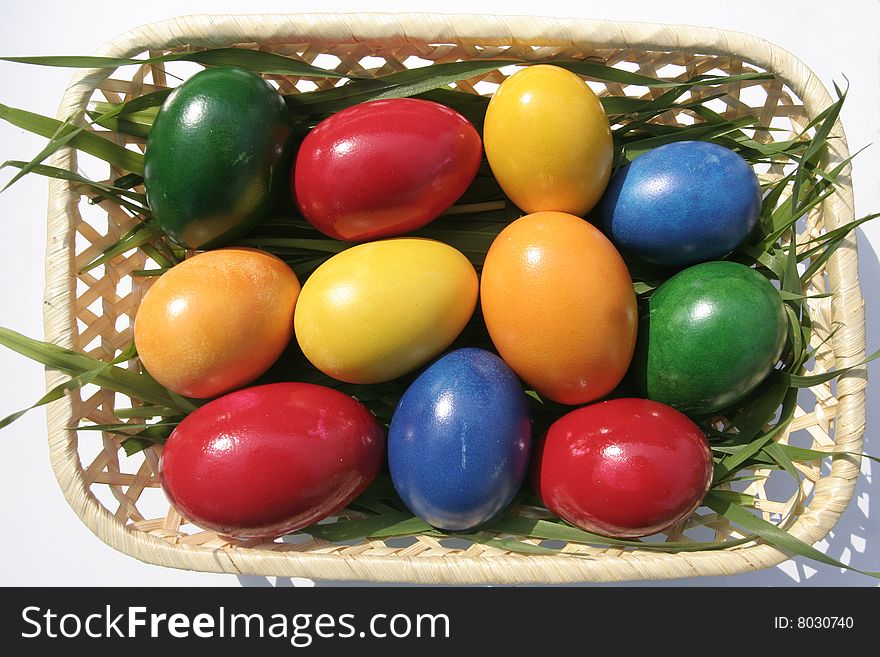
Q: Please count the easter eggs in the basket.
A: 11